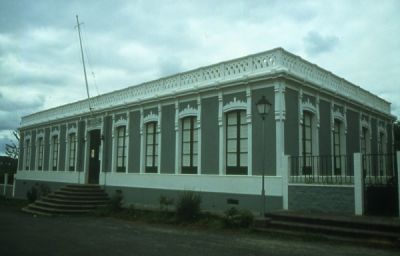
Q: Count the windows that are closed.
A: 12